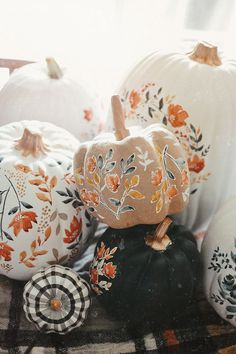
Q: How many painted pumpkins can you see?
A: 7